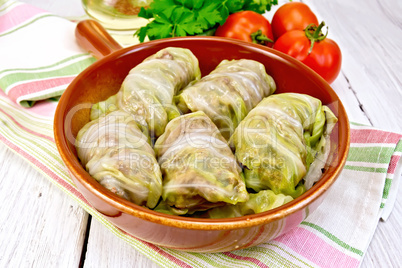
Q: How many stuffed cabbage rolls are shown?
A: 5